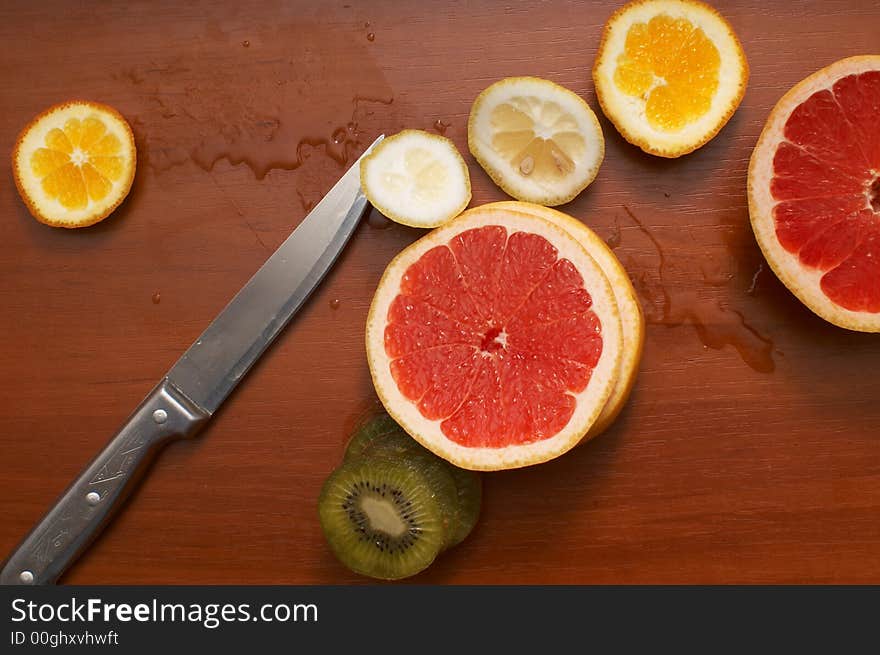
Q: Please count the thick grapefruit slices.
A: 3